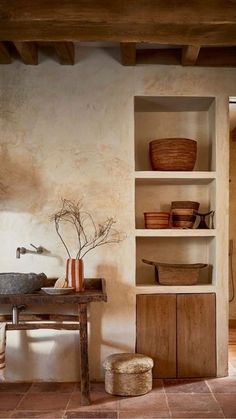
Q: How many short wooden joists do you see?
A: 5